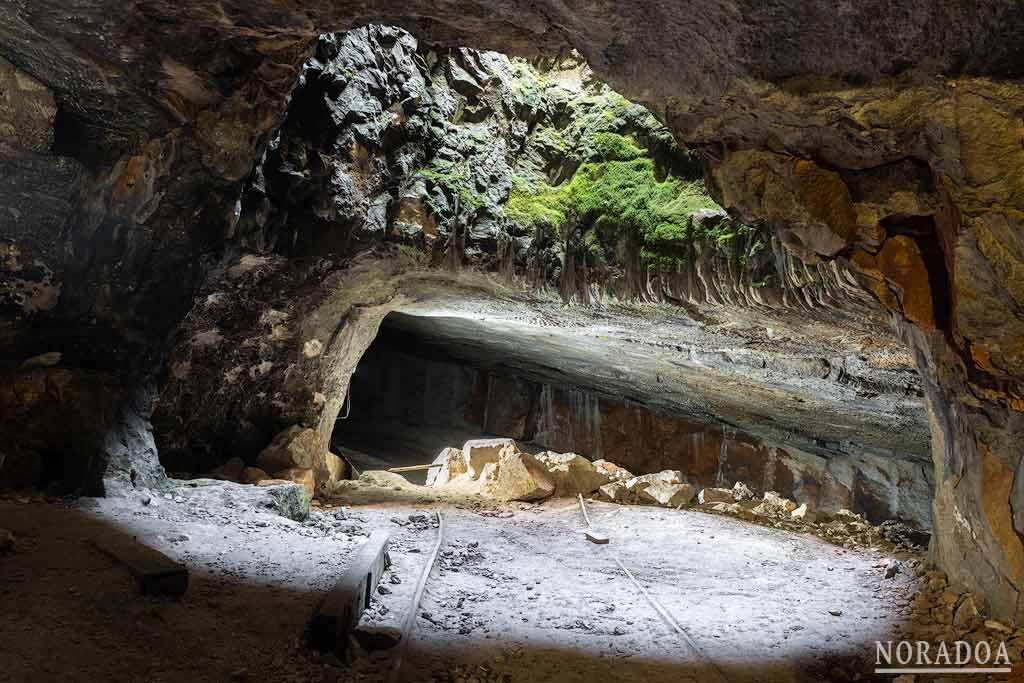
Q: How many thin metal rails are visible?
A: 2